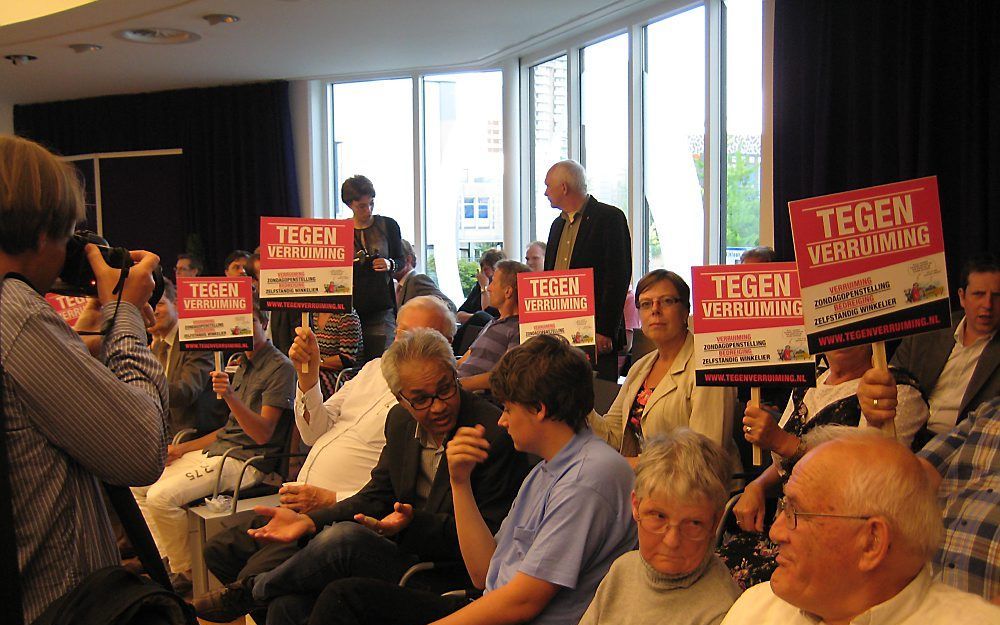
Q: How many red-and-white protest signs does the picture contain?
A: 6